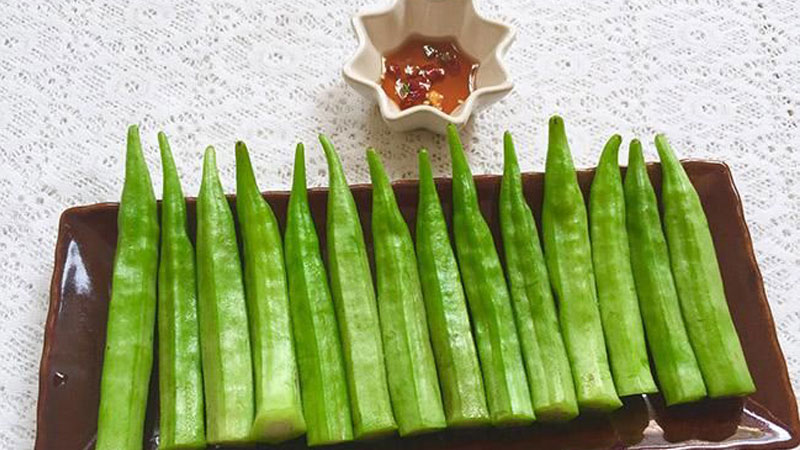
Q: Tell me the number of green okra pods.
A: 14